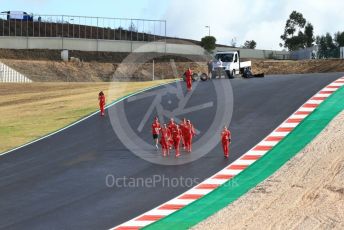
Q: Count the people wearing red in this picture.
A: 9